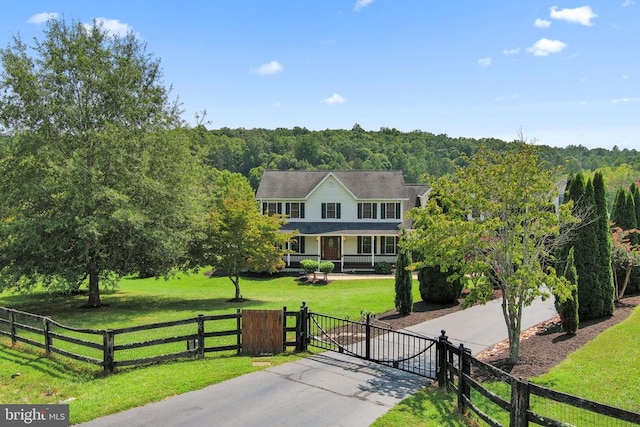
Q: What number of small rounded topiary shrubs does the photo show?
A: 2